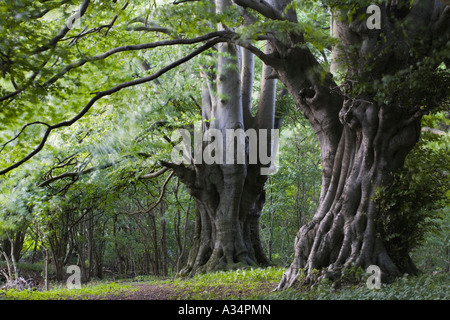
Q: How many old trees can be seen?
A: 2